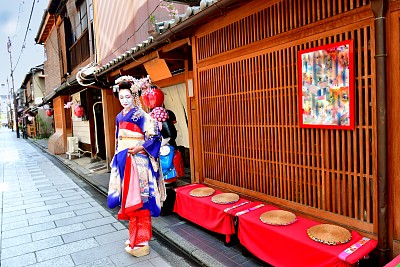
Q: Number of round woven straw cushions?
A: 4